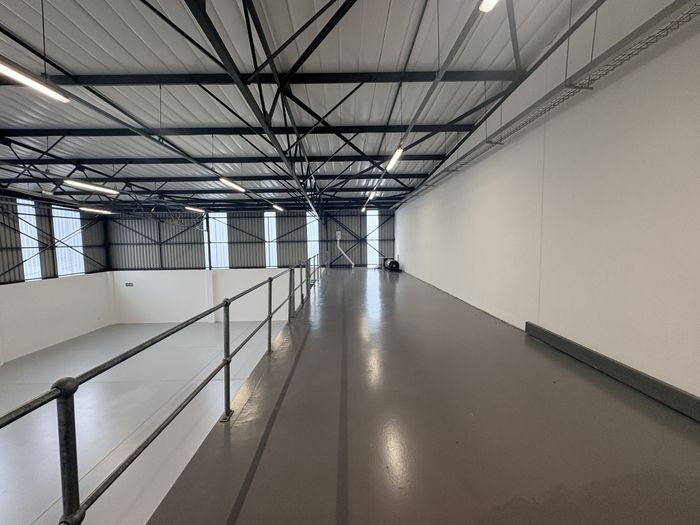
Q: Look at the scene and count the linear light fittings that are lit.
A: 10